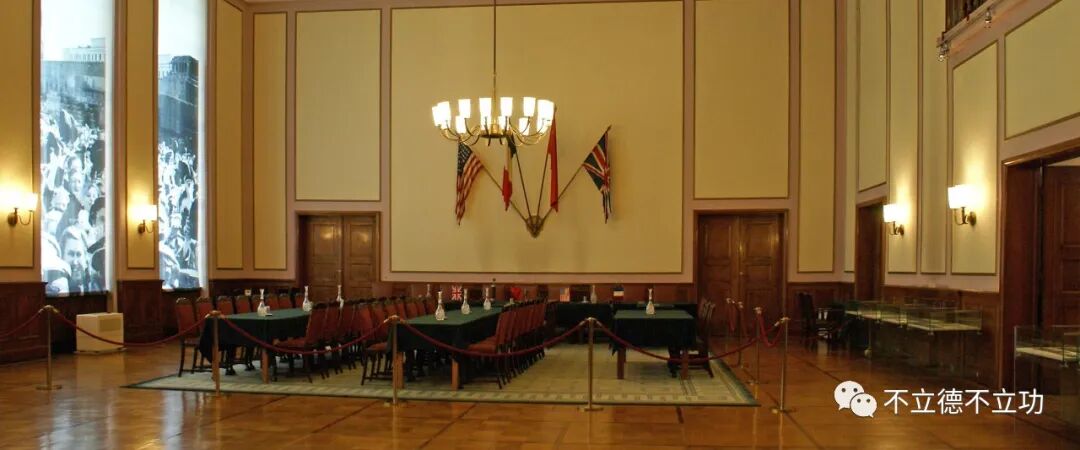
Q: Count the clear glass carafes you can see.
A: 9